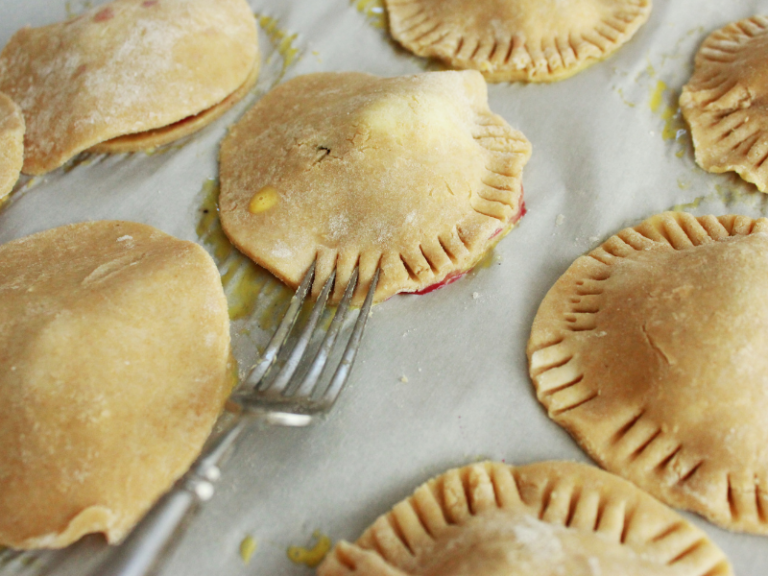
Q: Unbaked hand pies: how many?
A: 8